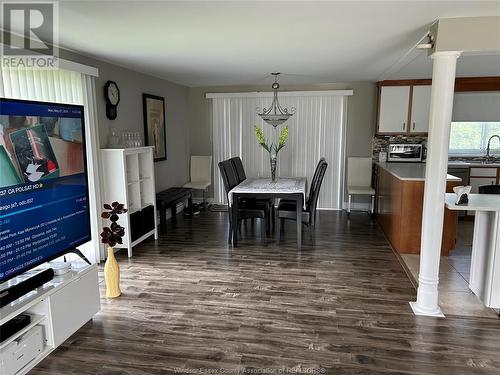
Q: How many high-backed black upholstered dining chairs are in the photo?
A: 4